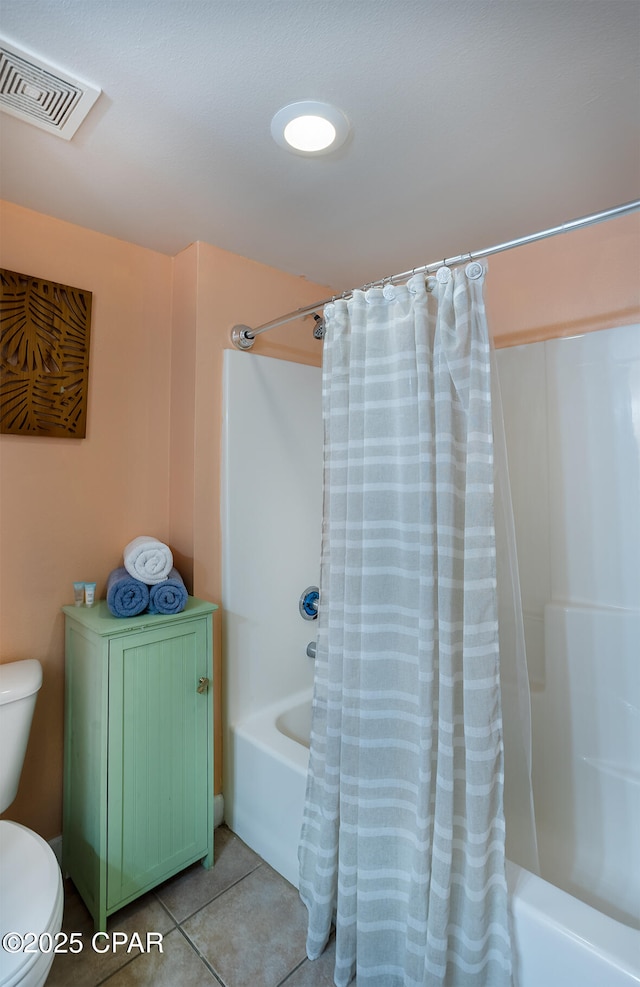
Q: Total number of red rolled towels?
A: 0